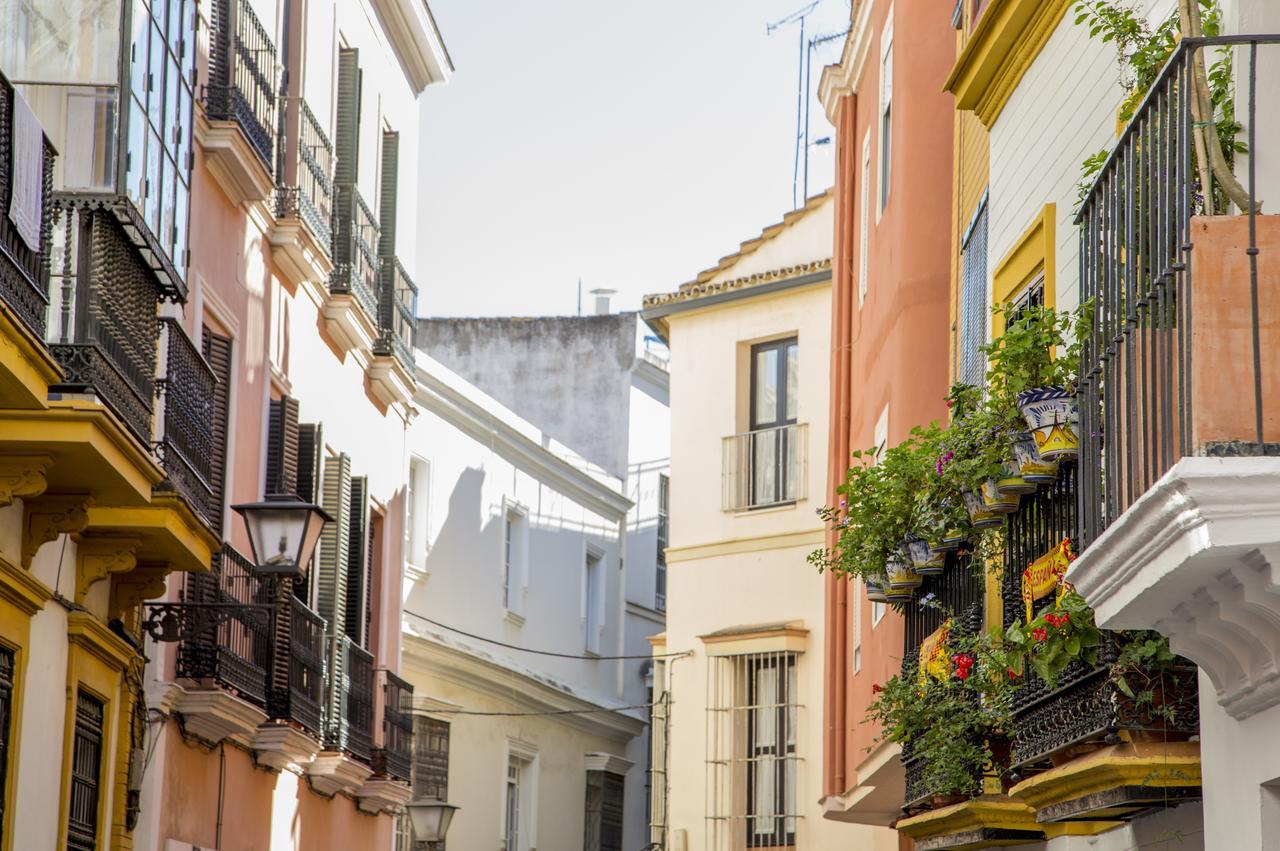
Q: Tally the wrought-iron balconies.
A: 15